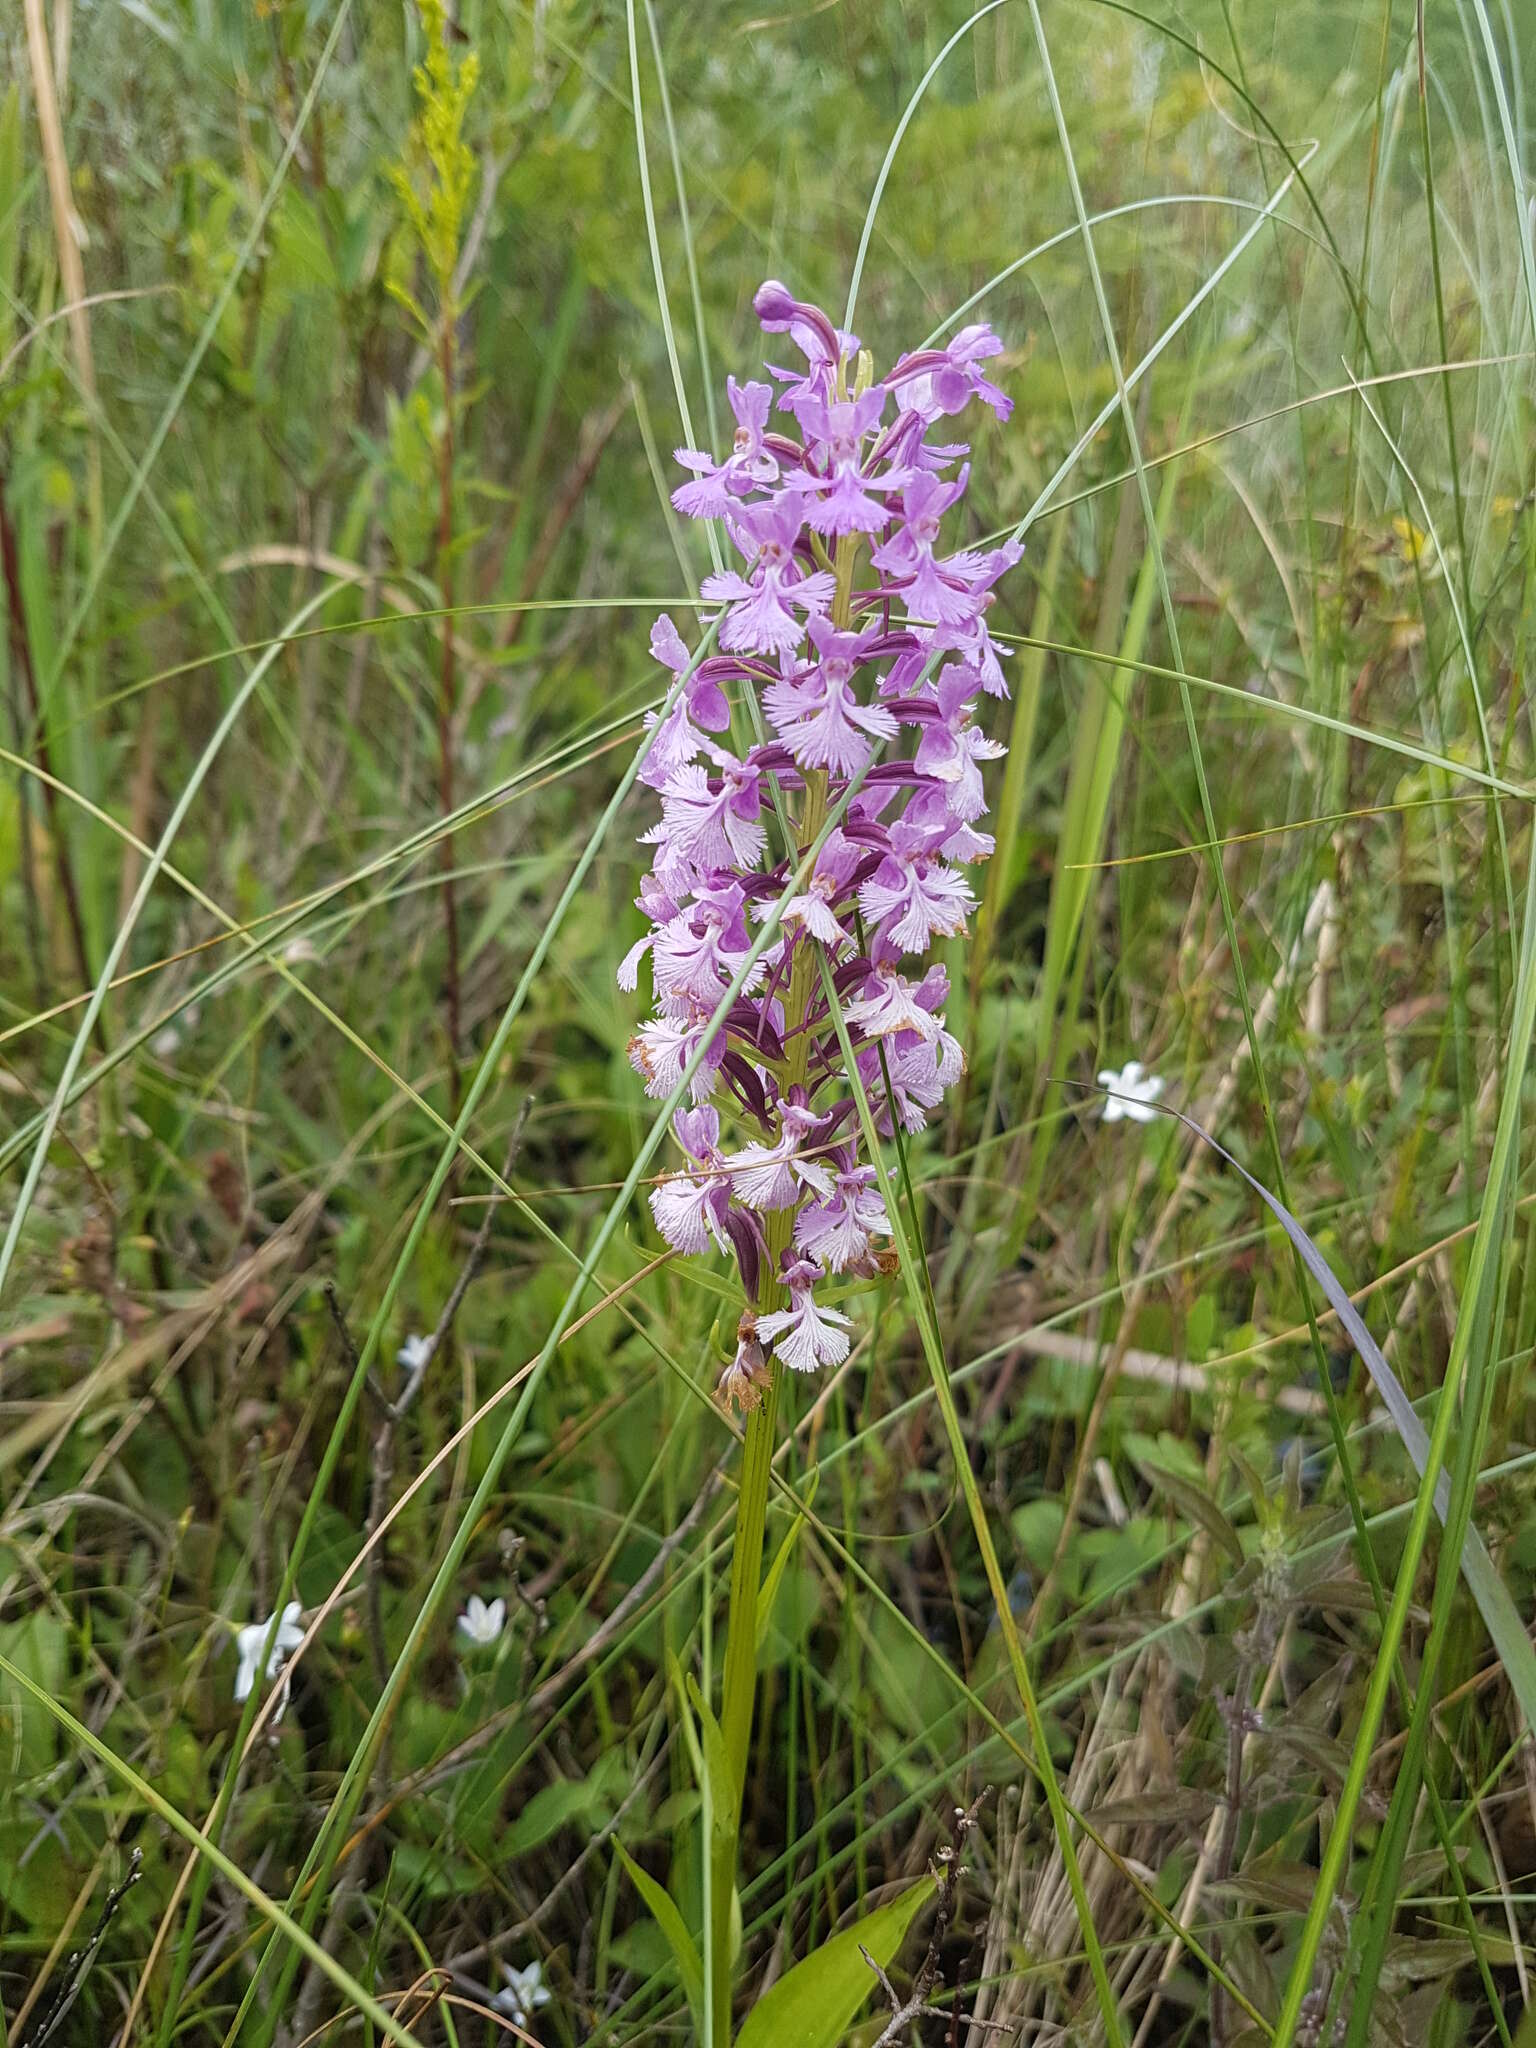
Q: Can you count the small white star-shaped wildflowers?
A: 5